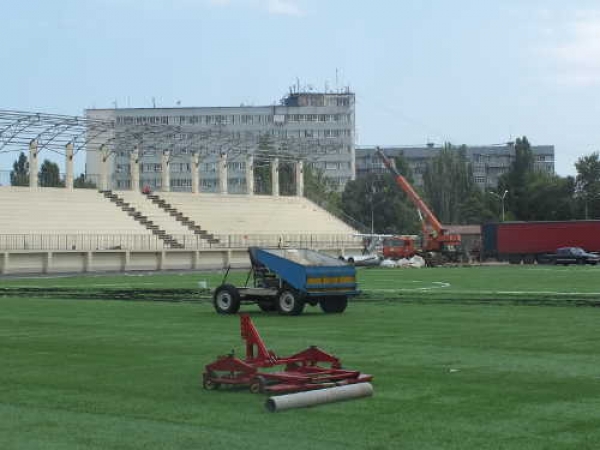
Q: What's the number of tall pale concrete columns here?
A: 10